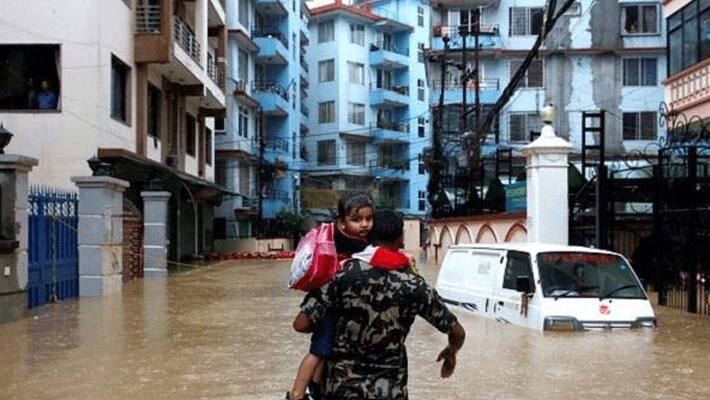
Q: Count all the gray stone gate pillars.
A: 3